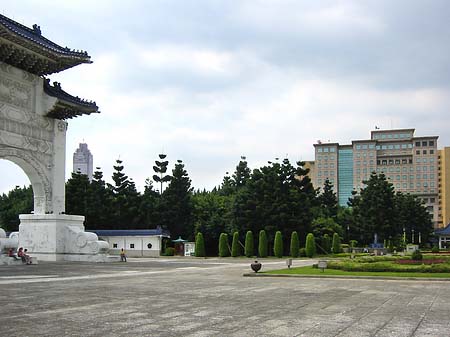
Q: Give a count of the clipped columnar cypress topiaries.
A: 10